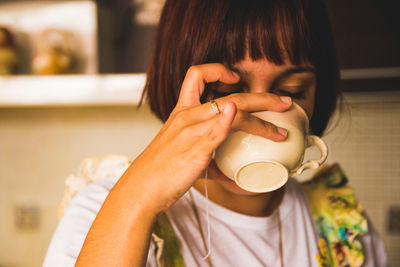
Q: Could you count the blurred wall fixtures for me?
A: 2